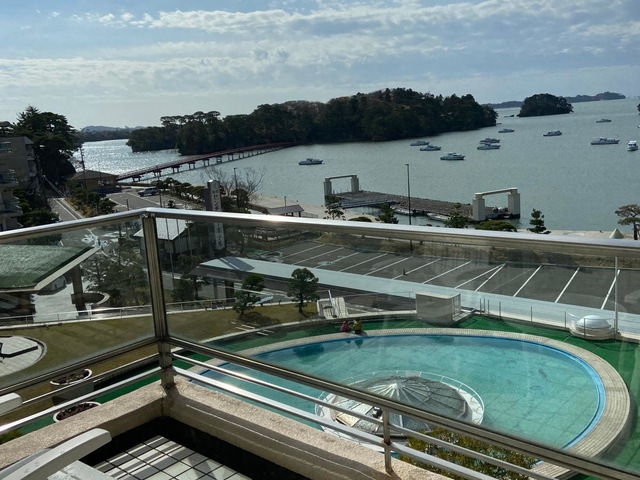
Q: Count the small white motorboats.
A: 11